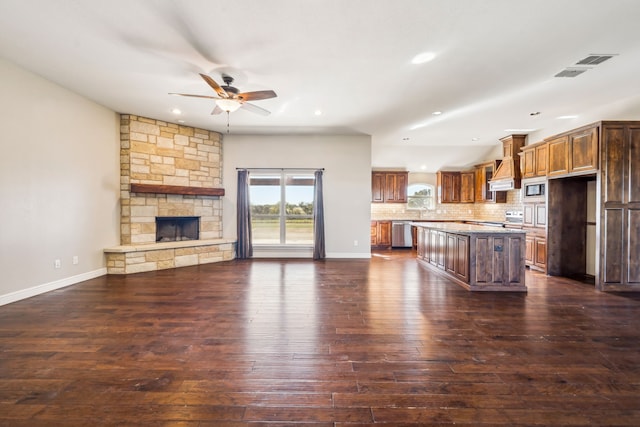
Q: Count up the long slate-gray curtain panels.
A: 2